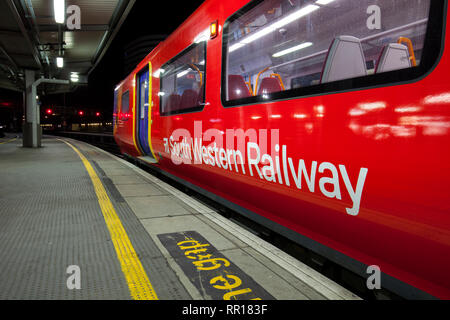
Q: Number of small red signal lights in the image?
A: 3